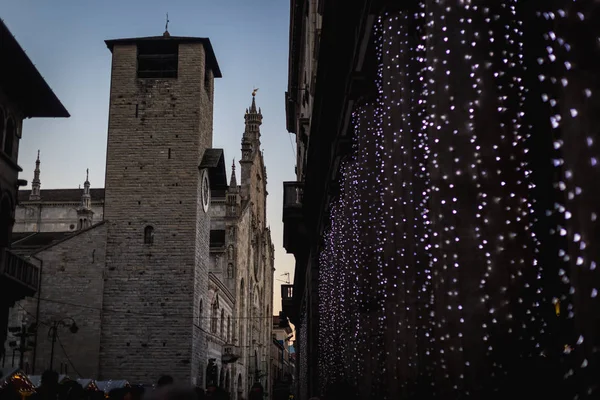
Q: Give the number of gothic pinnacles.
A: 4